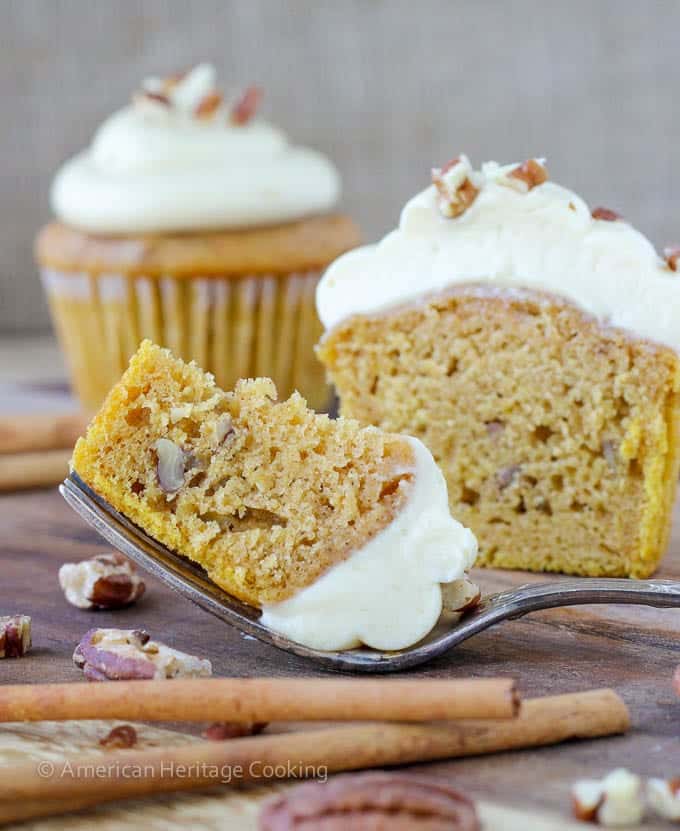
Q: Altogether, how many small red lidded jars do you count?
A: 0